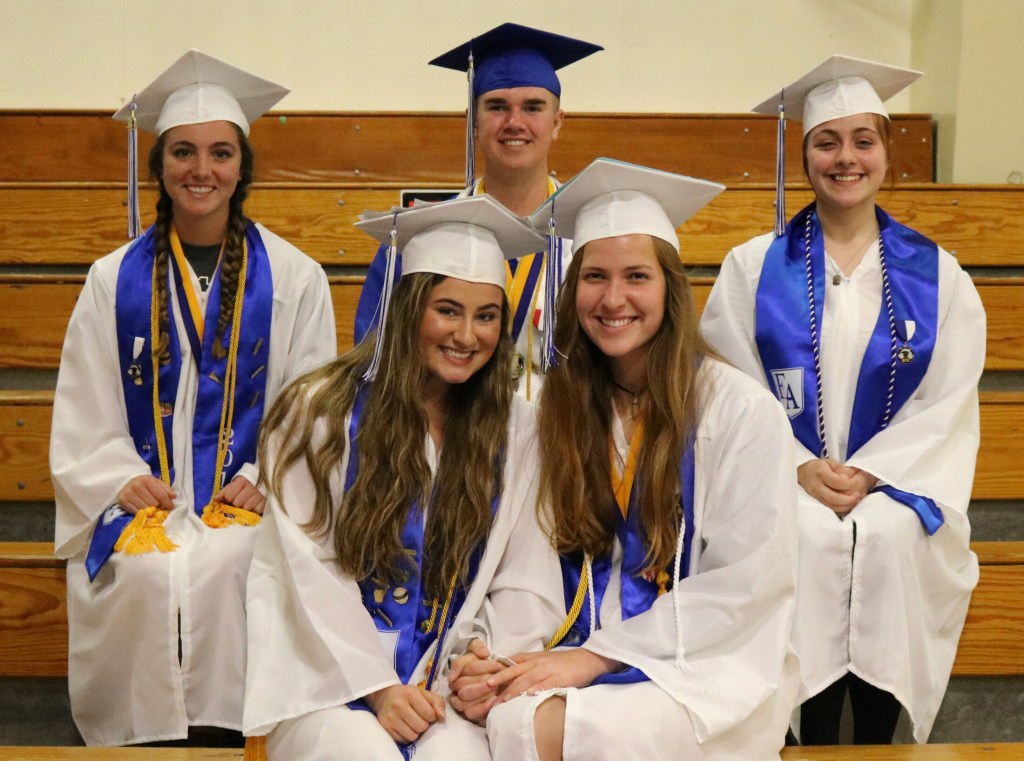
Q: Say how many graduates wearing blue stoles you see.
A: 4